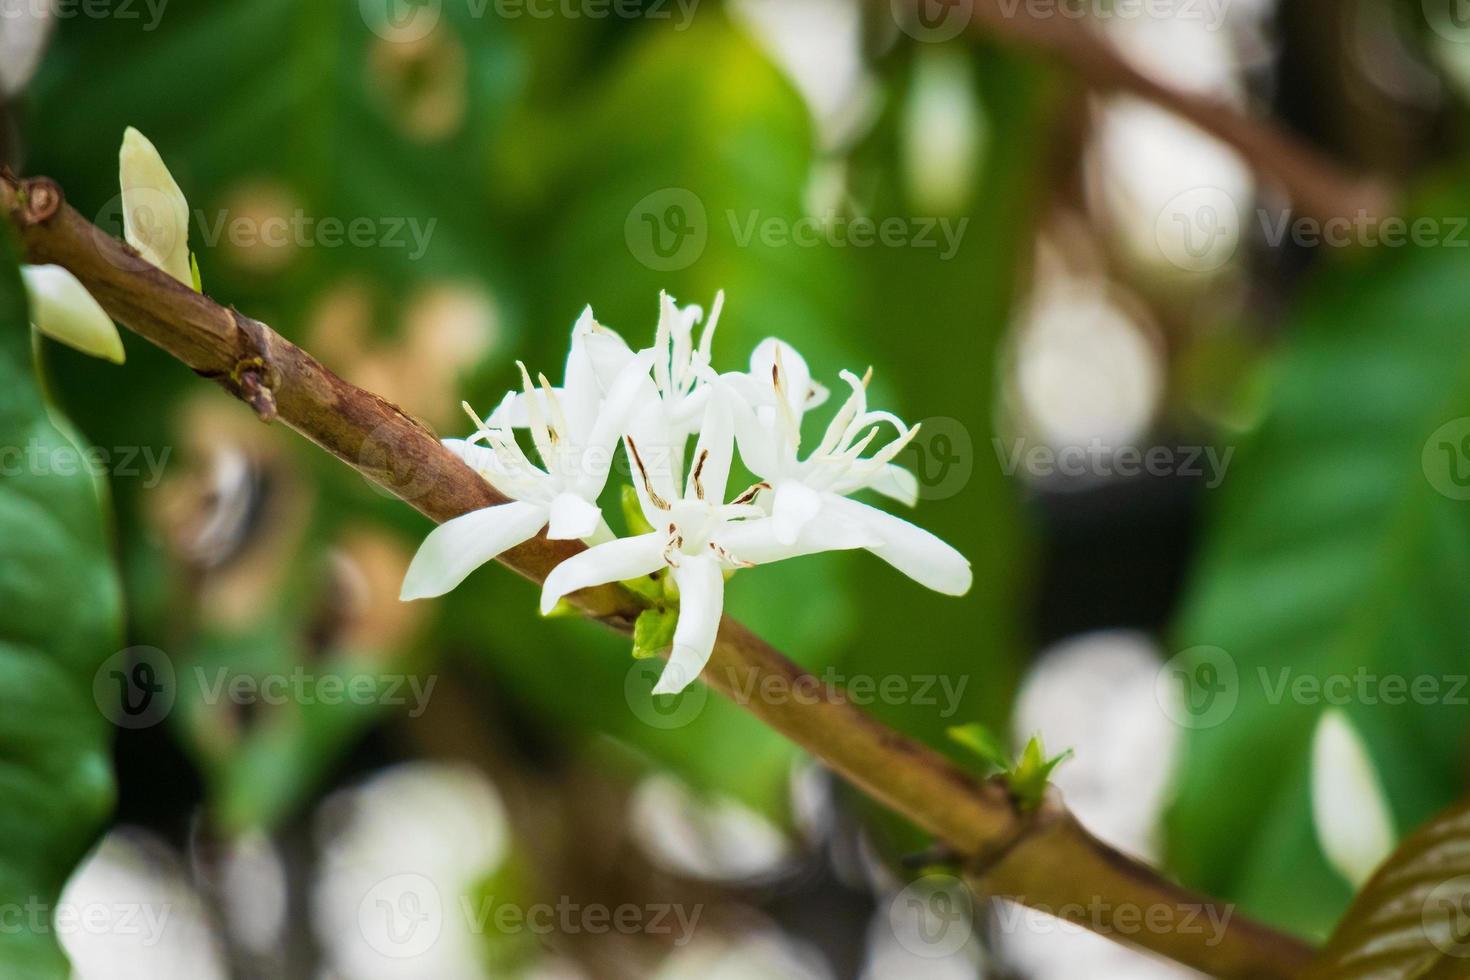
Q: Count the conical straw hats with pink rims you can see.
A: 0